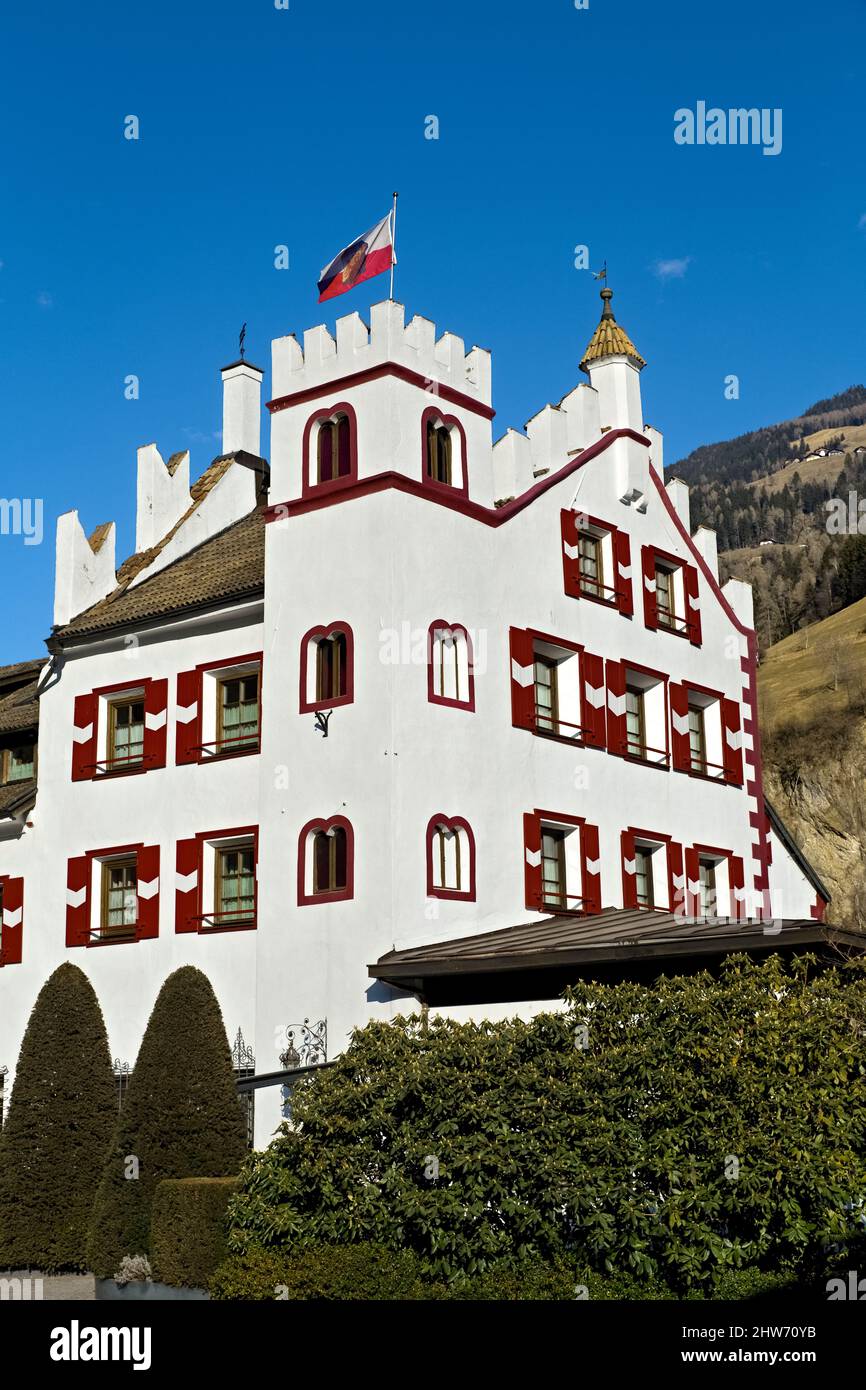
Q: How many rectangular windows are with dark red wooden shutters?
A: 13